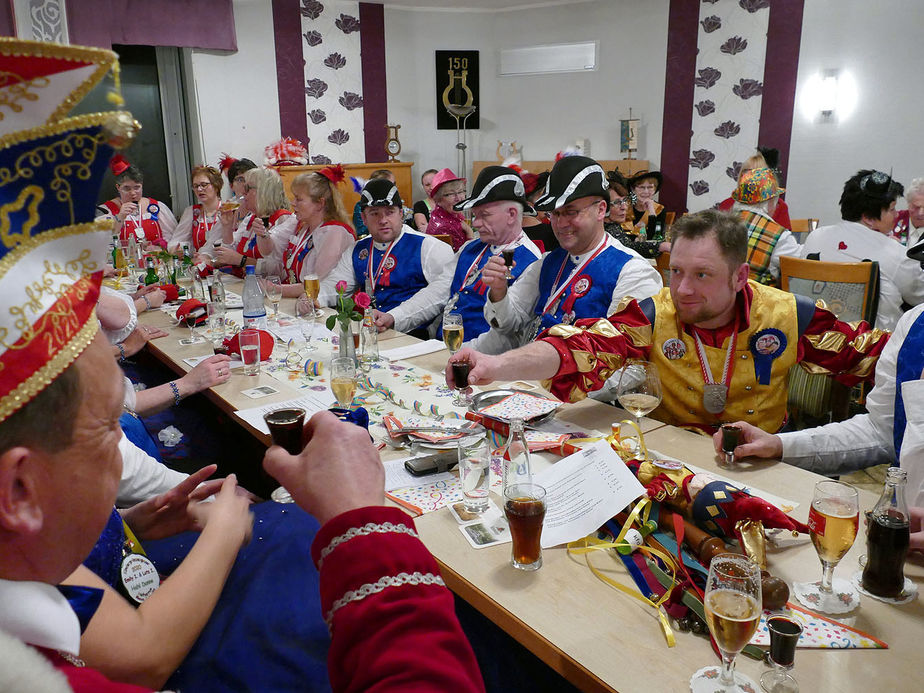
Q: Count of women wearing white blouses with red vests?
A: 5